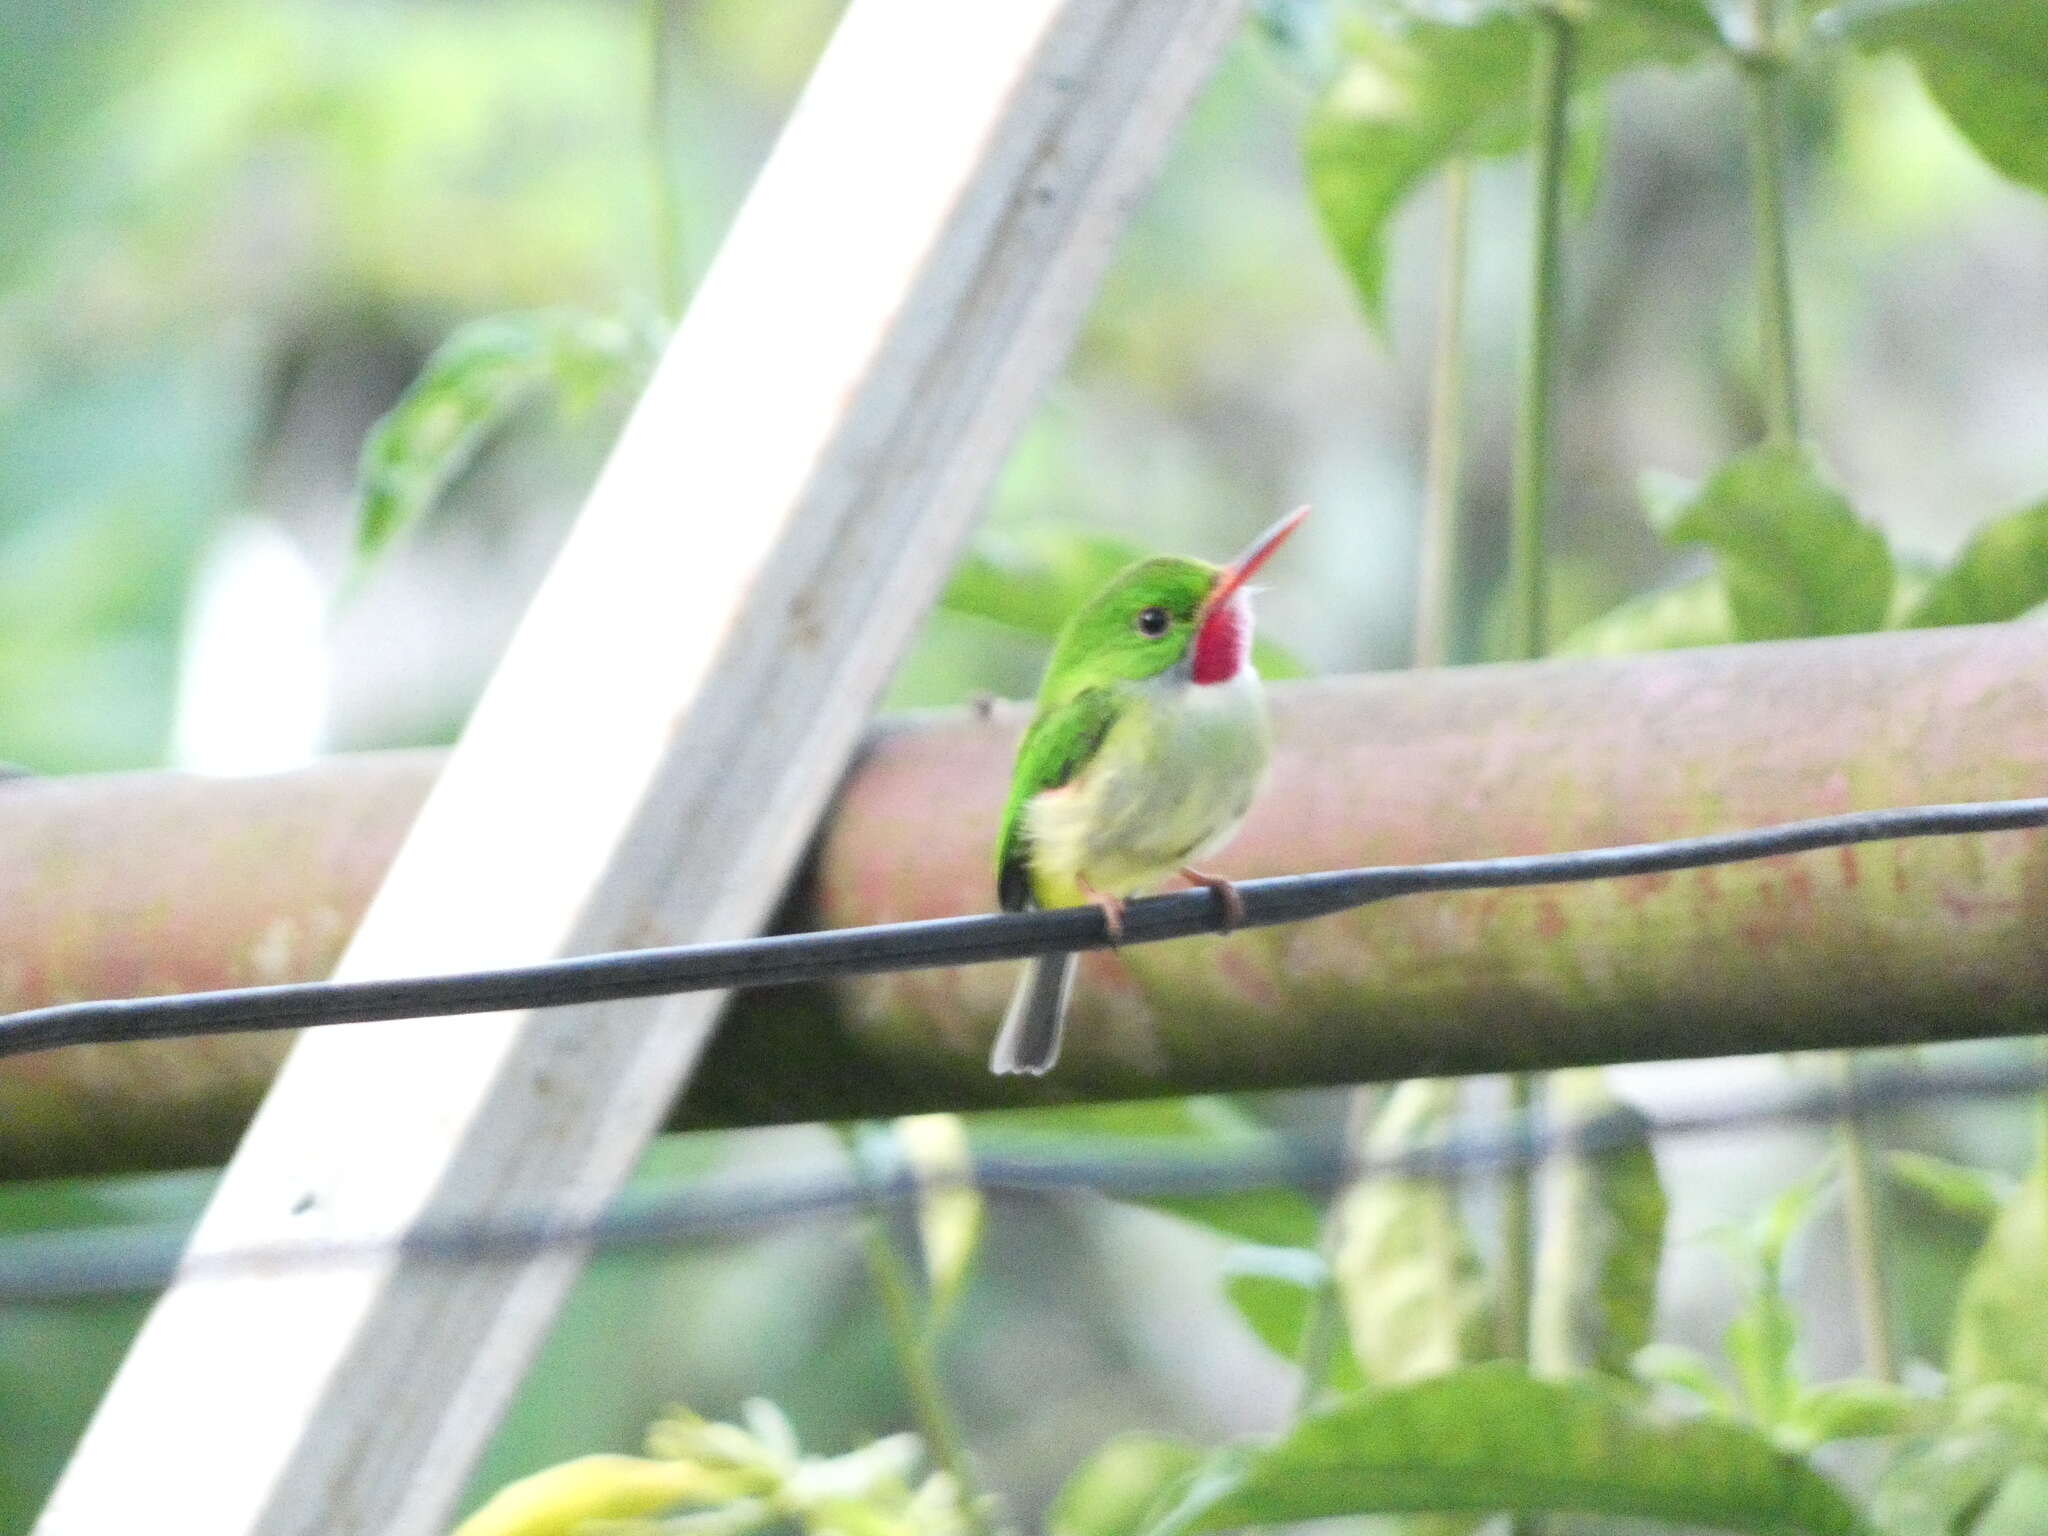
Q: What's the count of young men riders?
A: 0